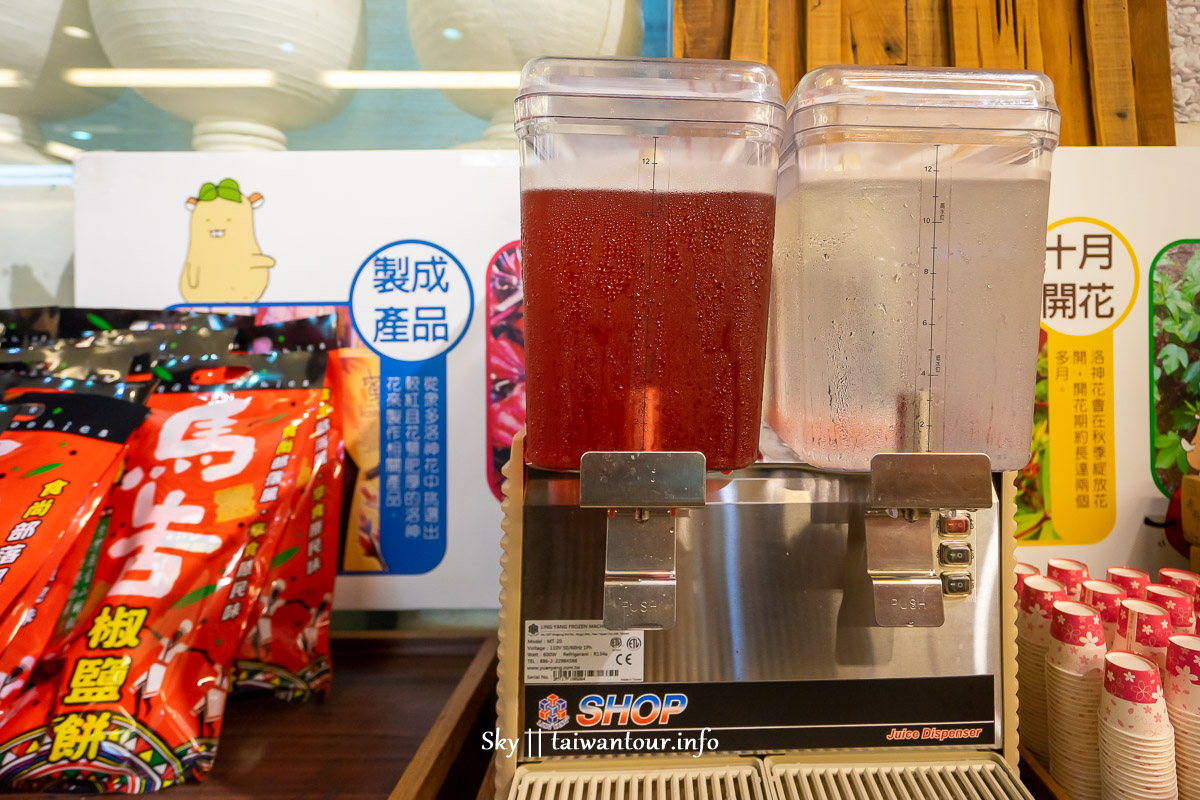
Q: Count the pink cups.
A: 11